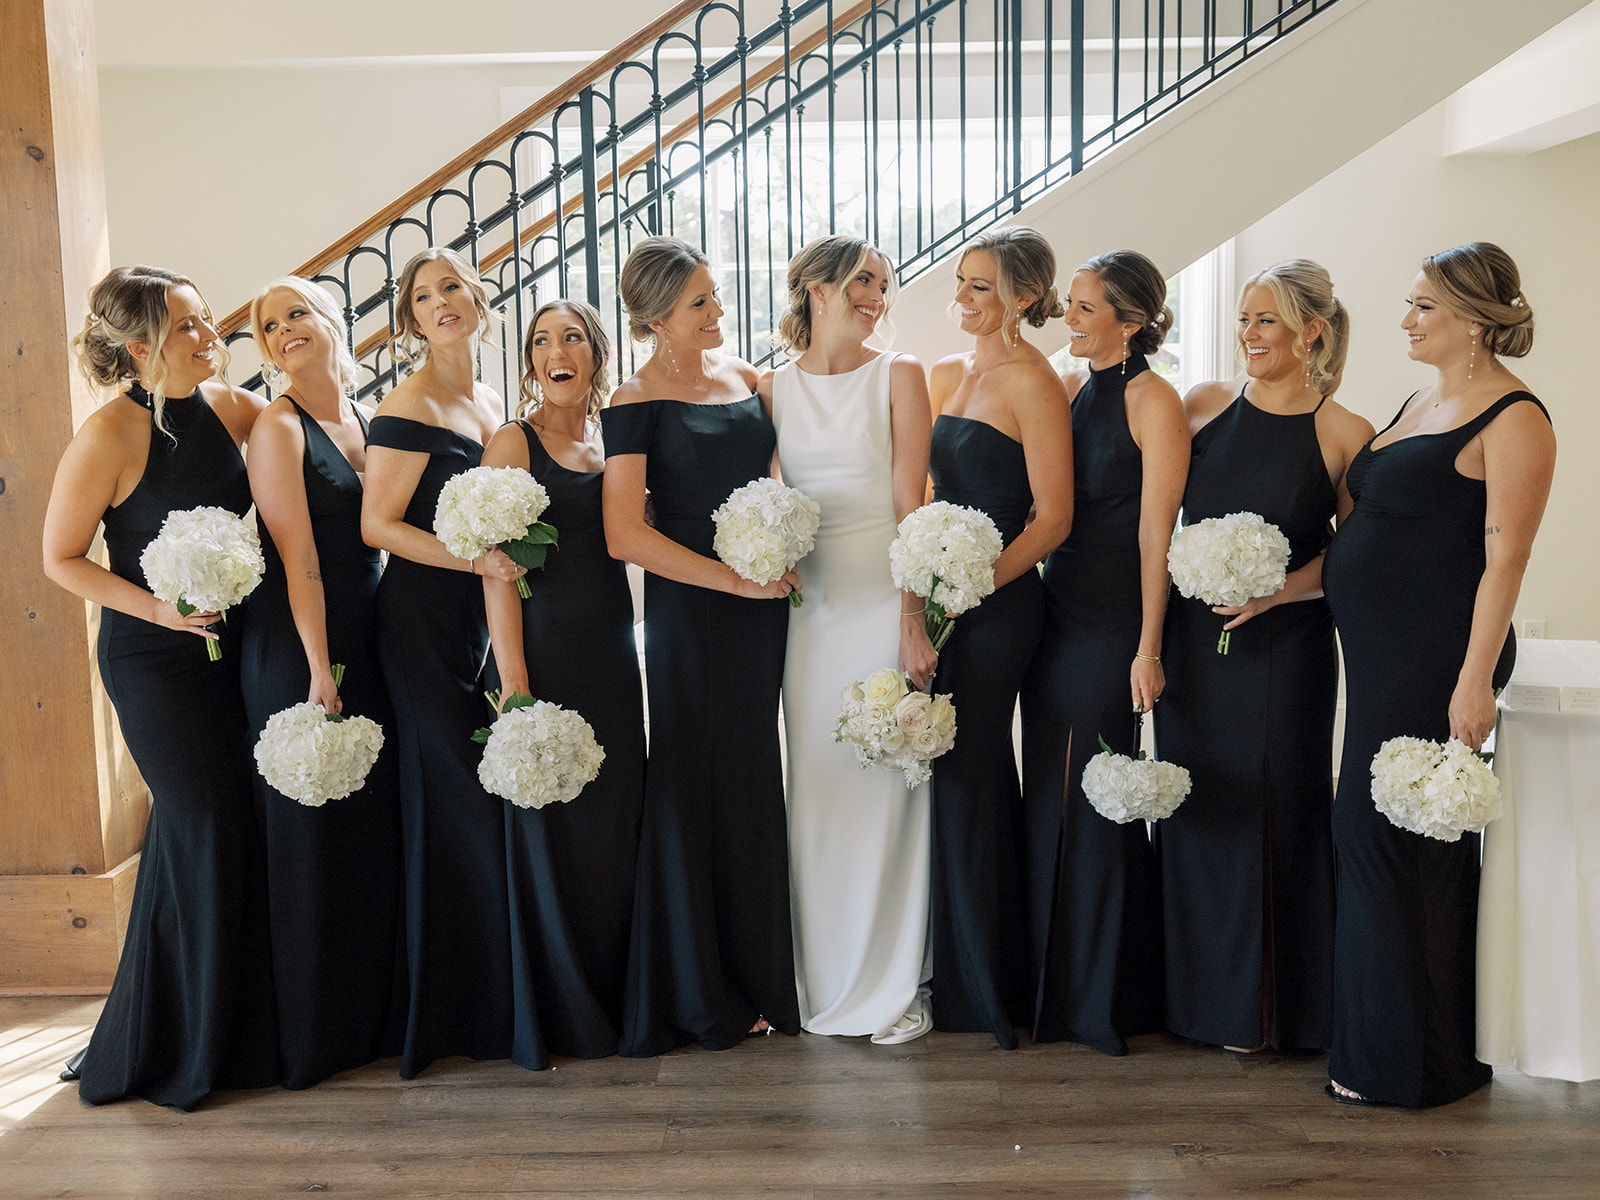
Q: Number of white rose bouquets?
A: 1